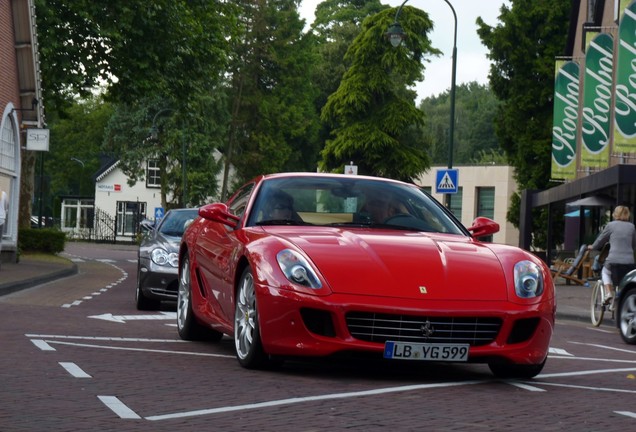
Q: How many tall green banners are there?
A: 3